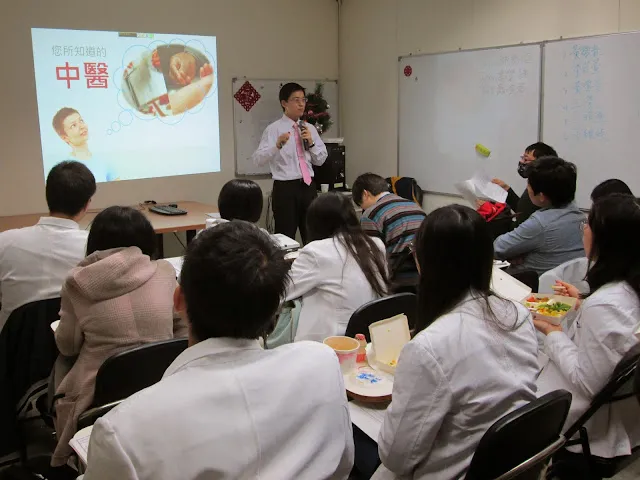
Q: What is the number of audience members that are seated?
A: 11